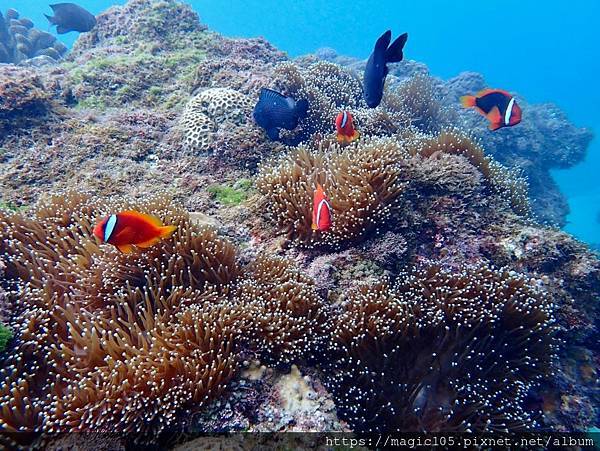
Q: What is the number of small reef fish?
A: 7